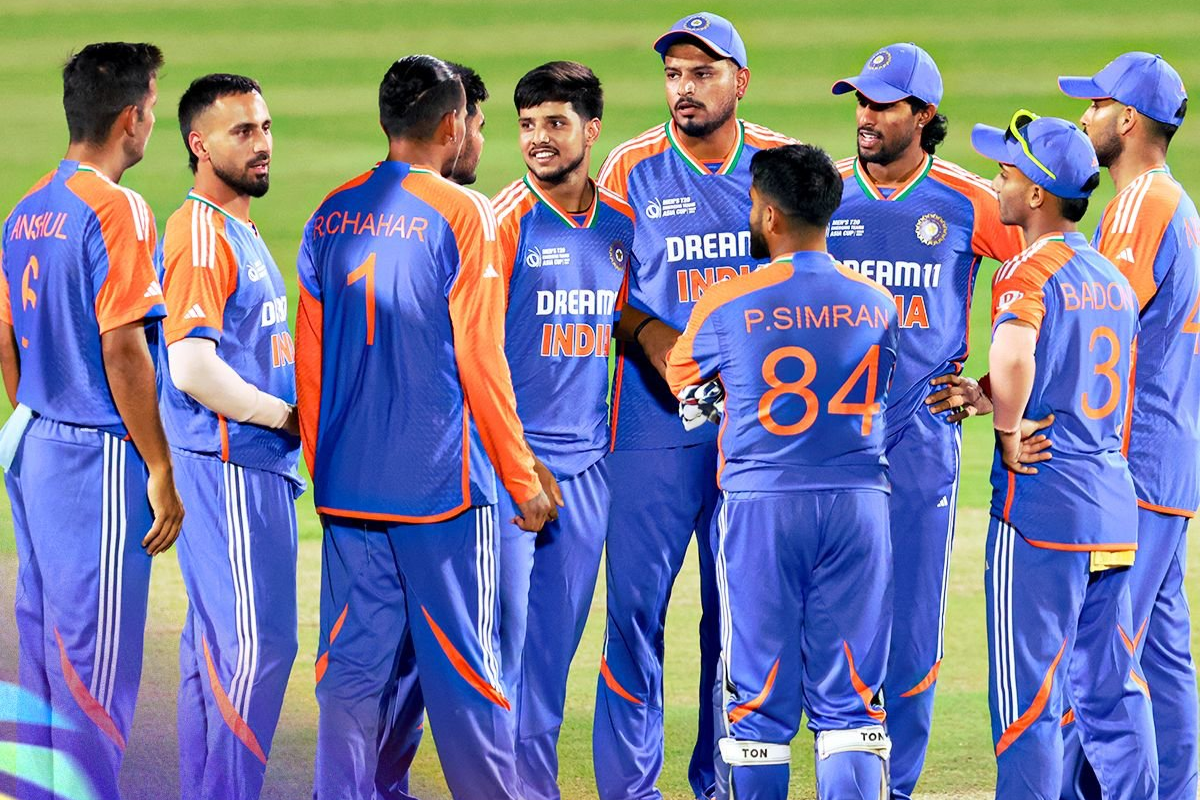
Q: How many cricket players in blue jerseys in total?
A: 10